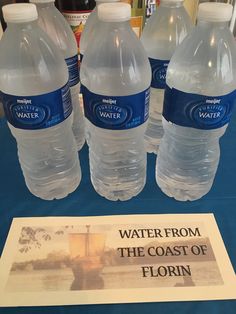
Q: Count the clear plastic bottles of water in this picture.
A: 6